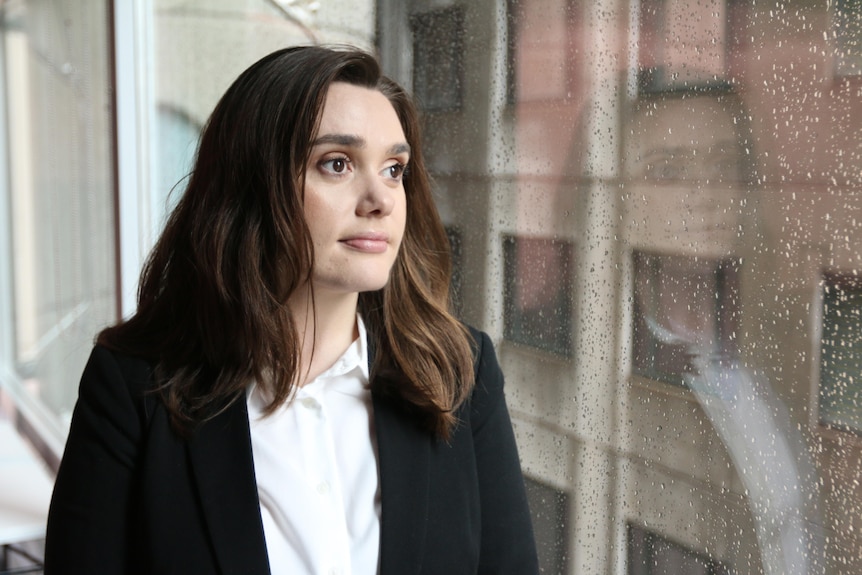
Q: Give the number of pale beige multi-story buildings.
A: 1